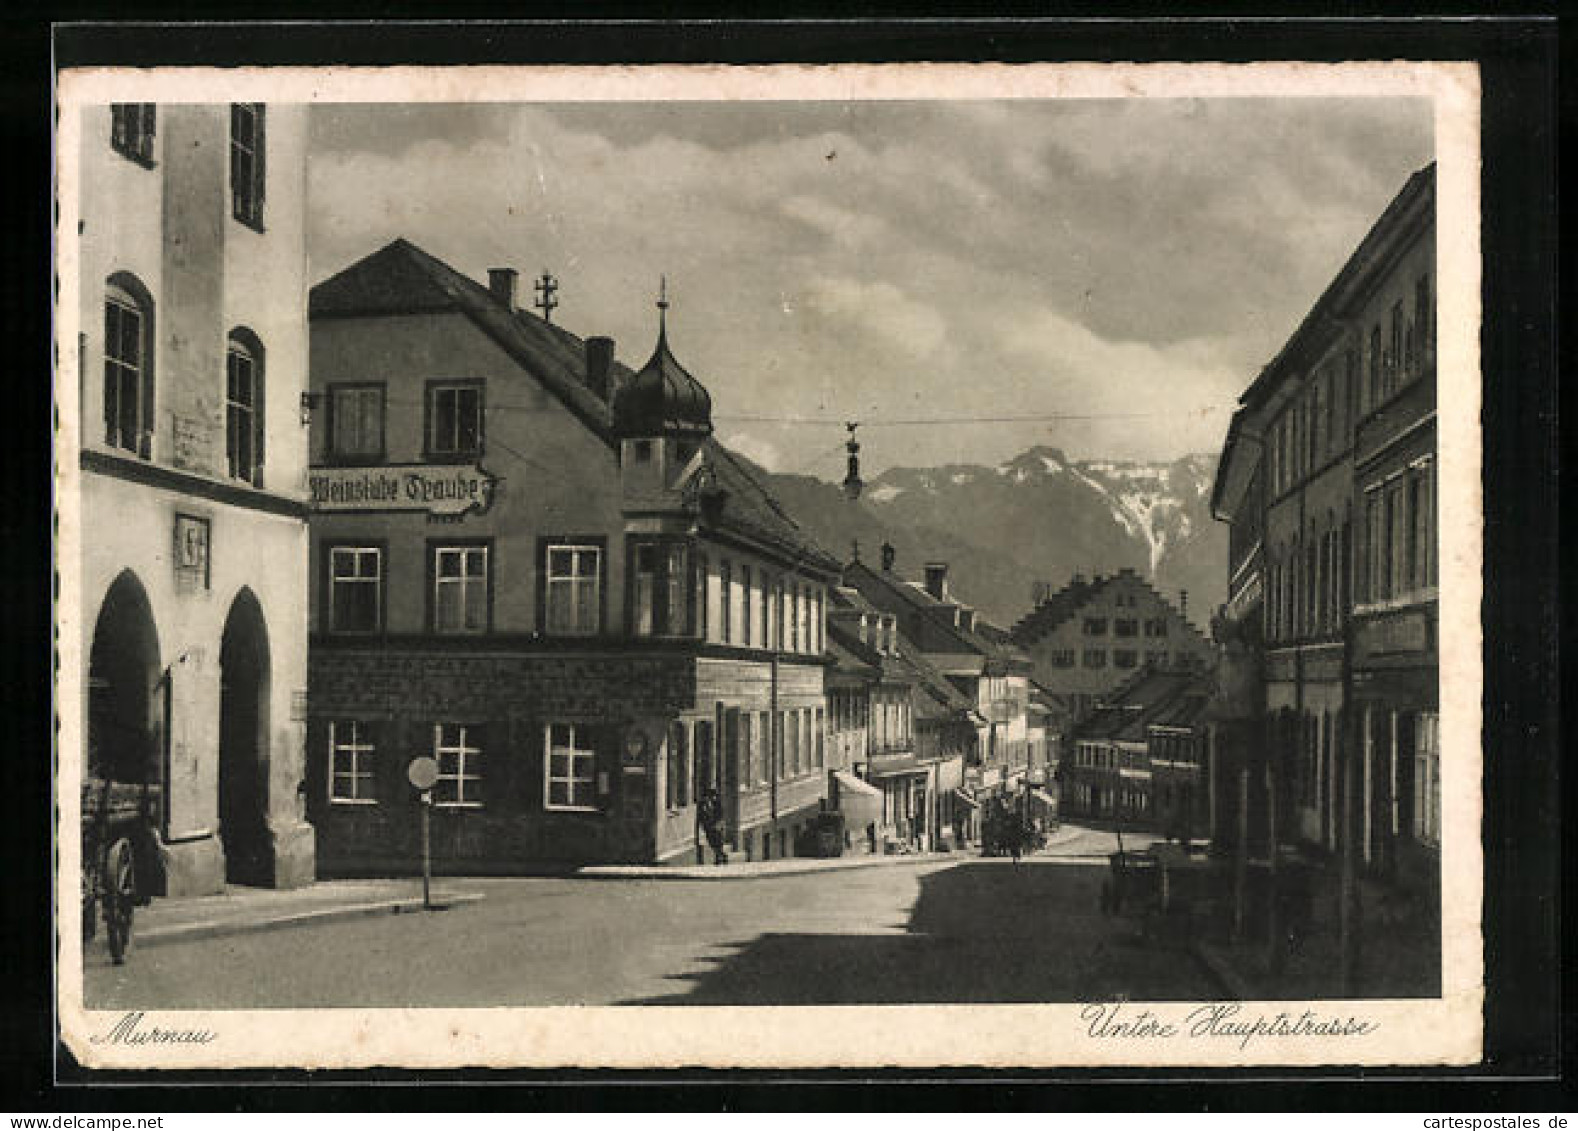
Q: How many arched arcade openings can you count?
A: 2